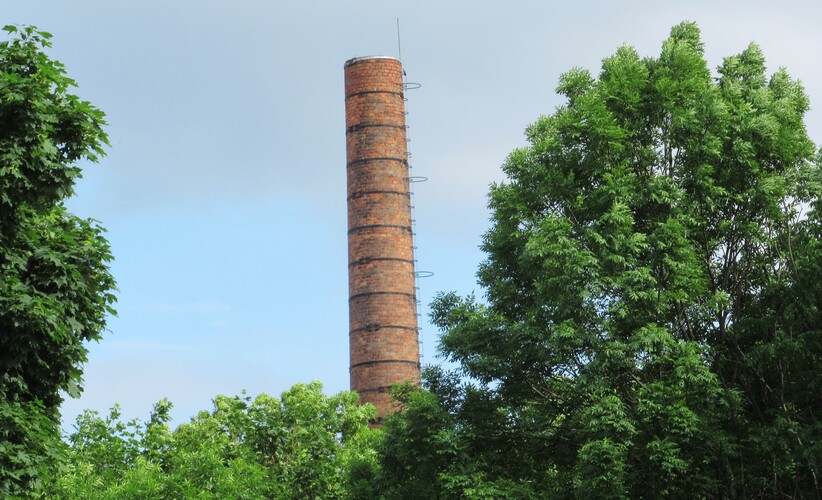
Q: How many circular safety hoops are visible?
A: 3